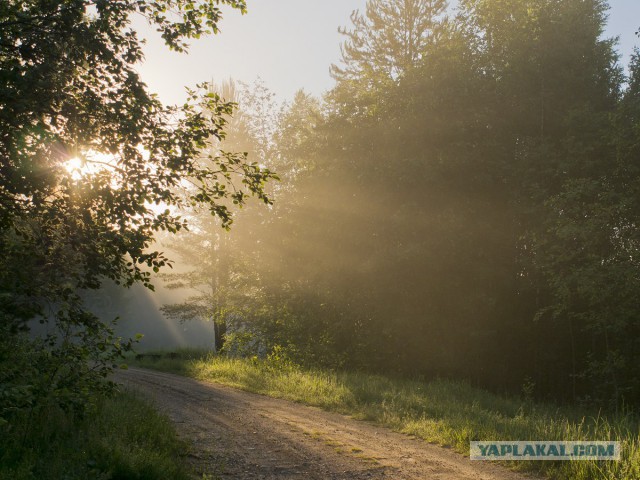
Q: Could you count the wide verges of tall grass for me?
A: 2